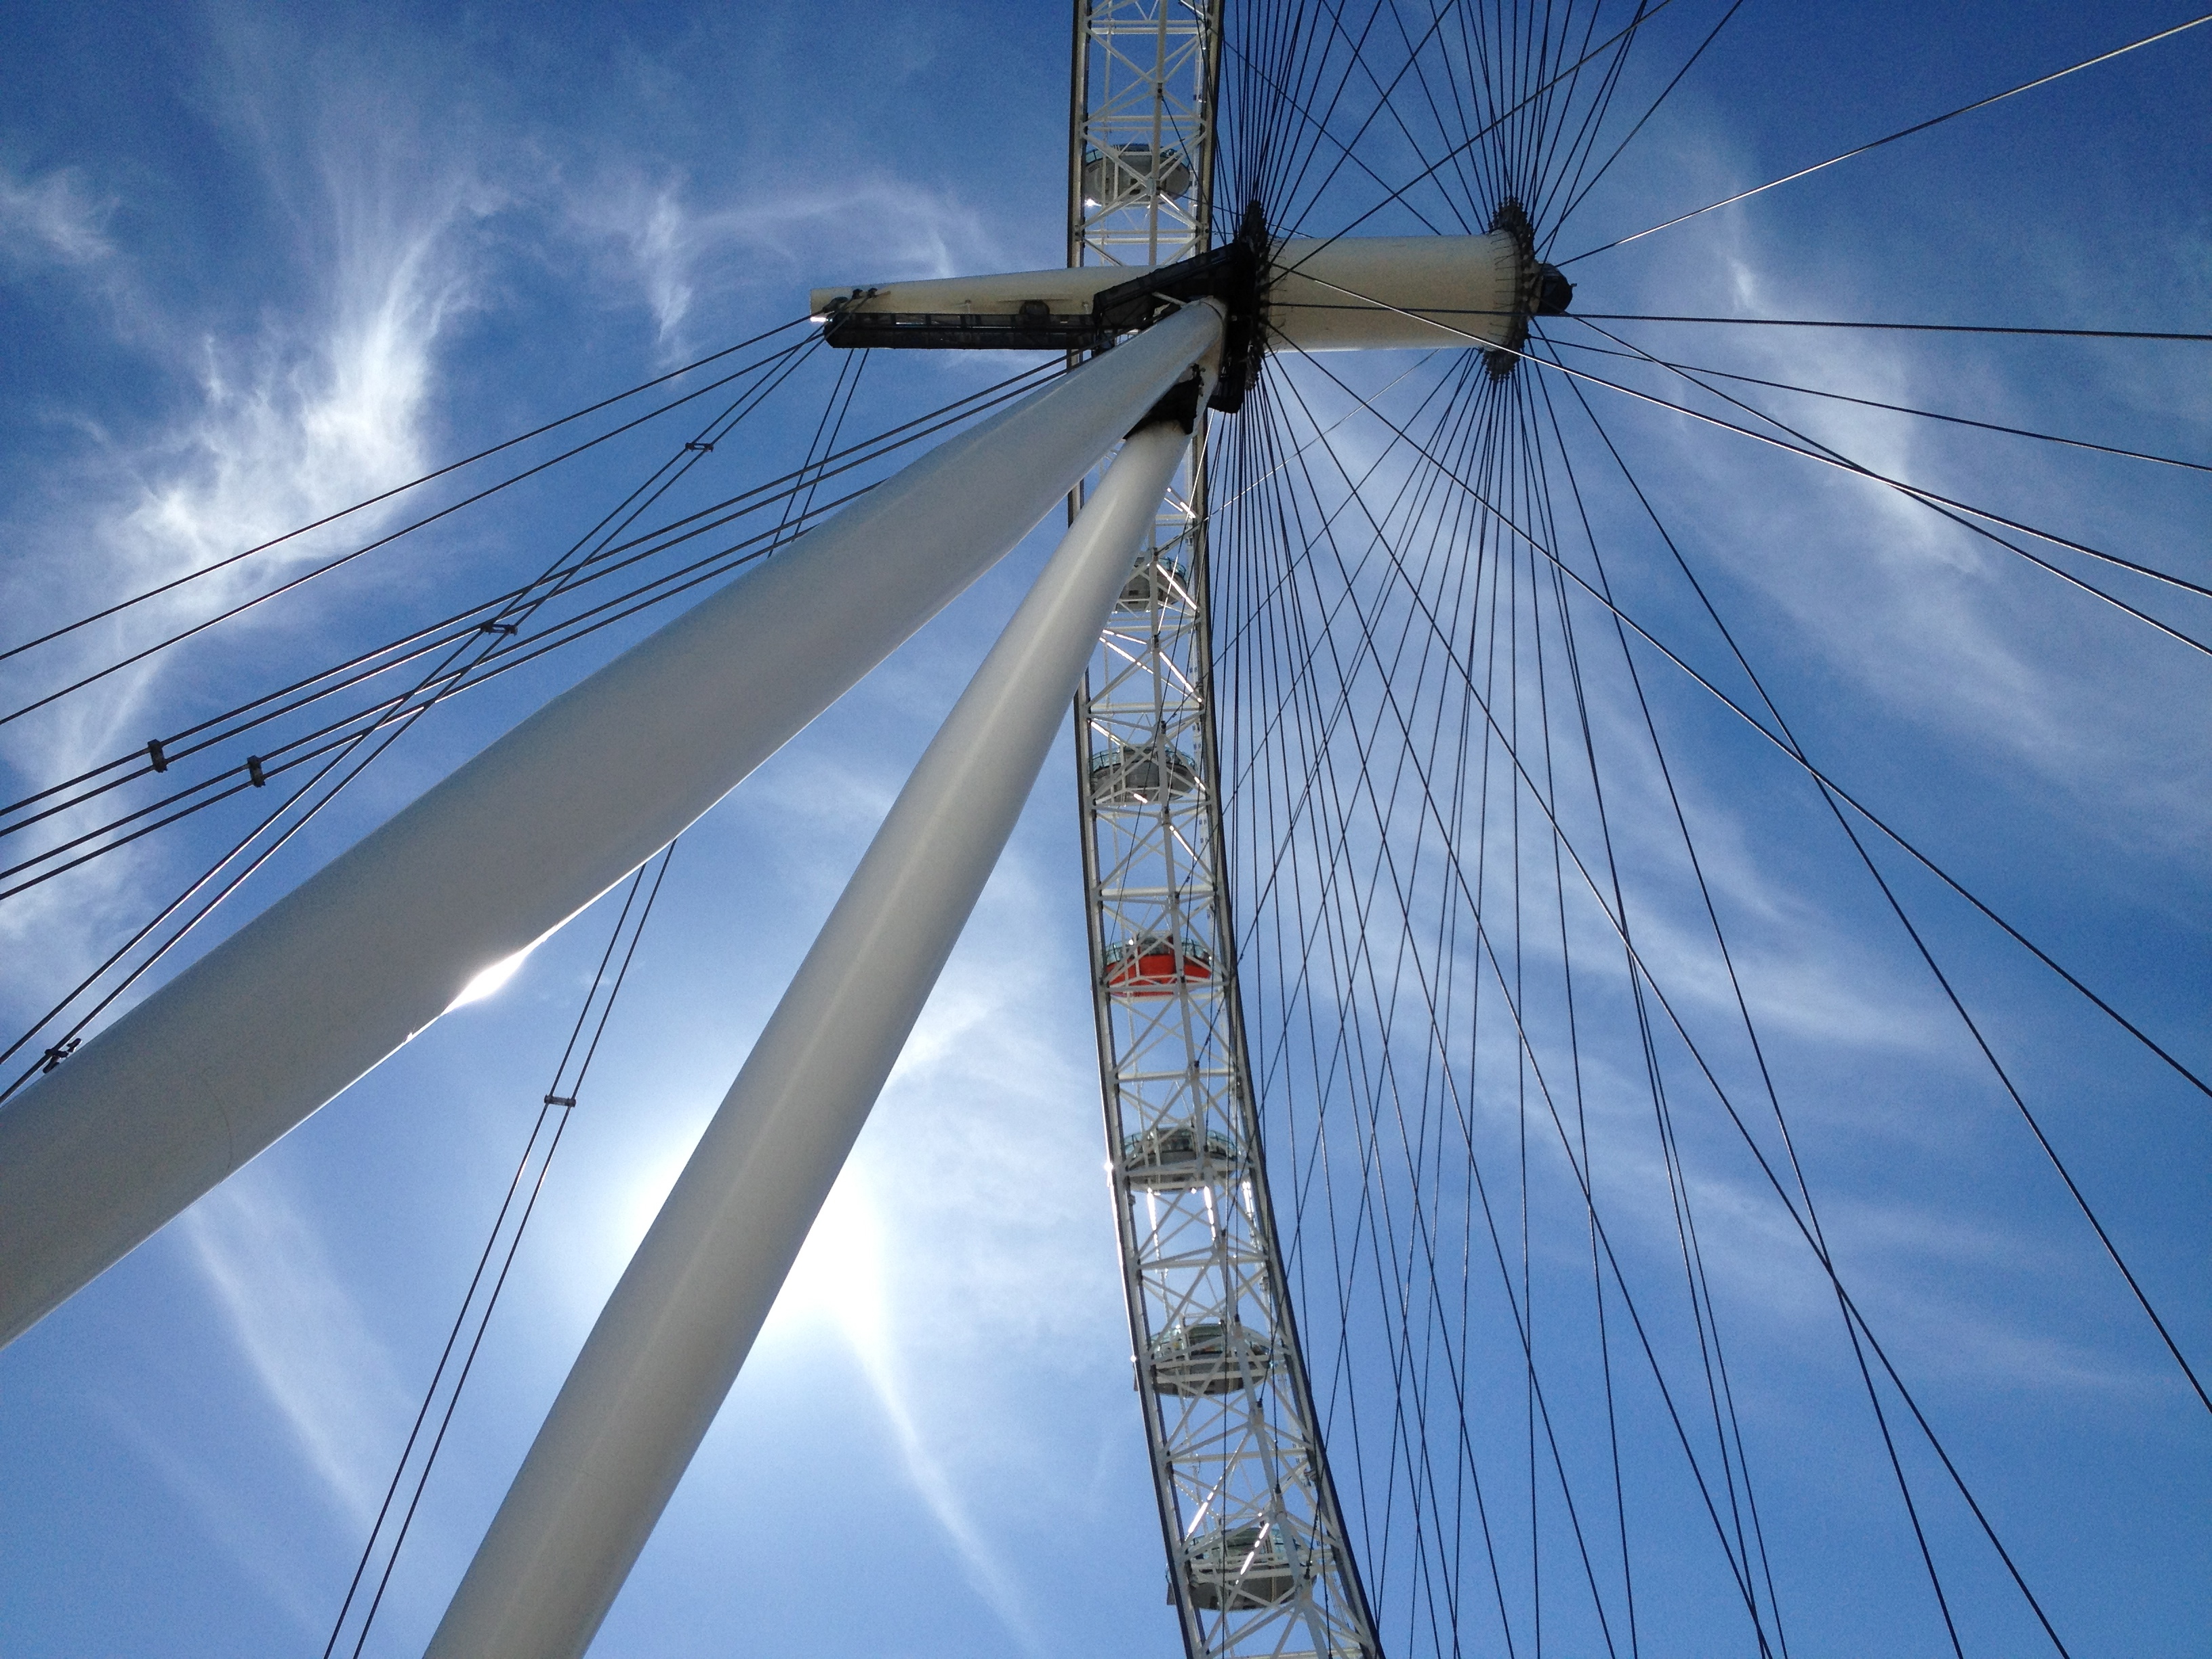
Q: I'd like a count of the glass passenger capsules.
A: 7